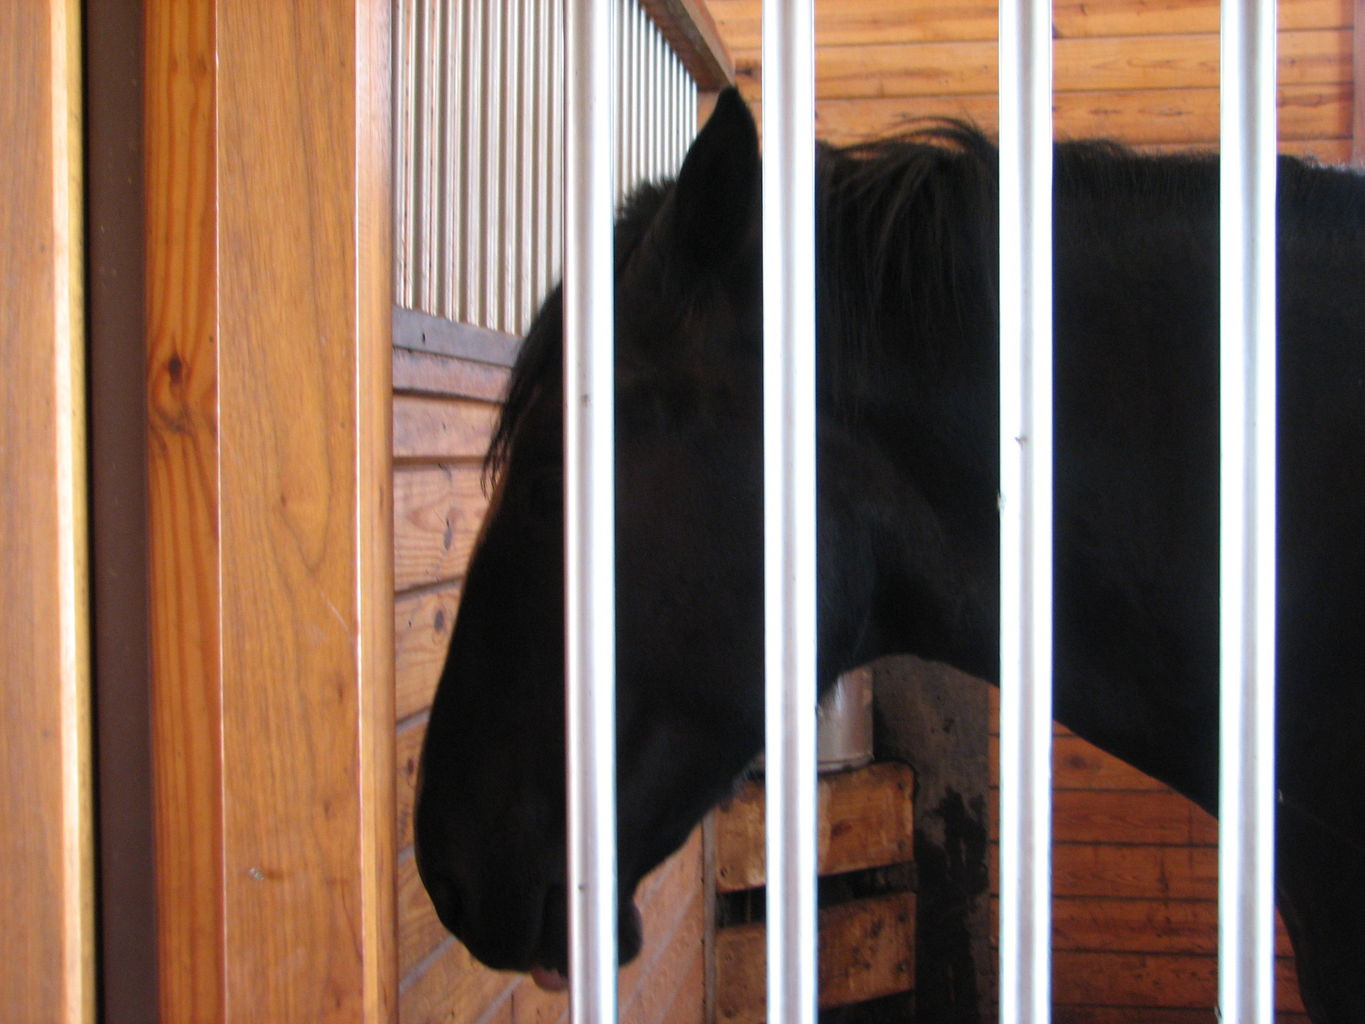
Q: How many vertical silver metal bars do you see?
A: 4